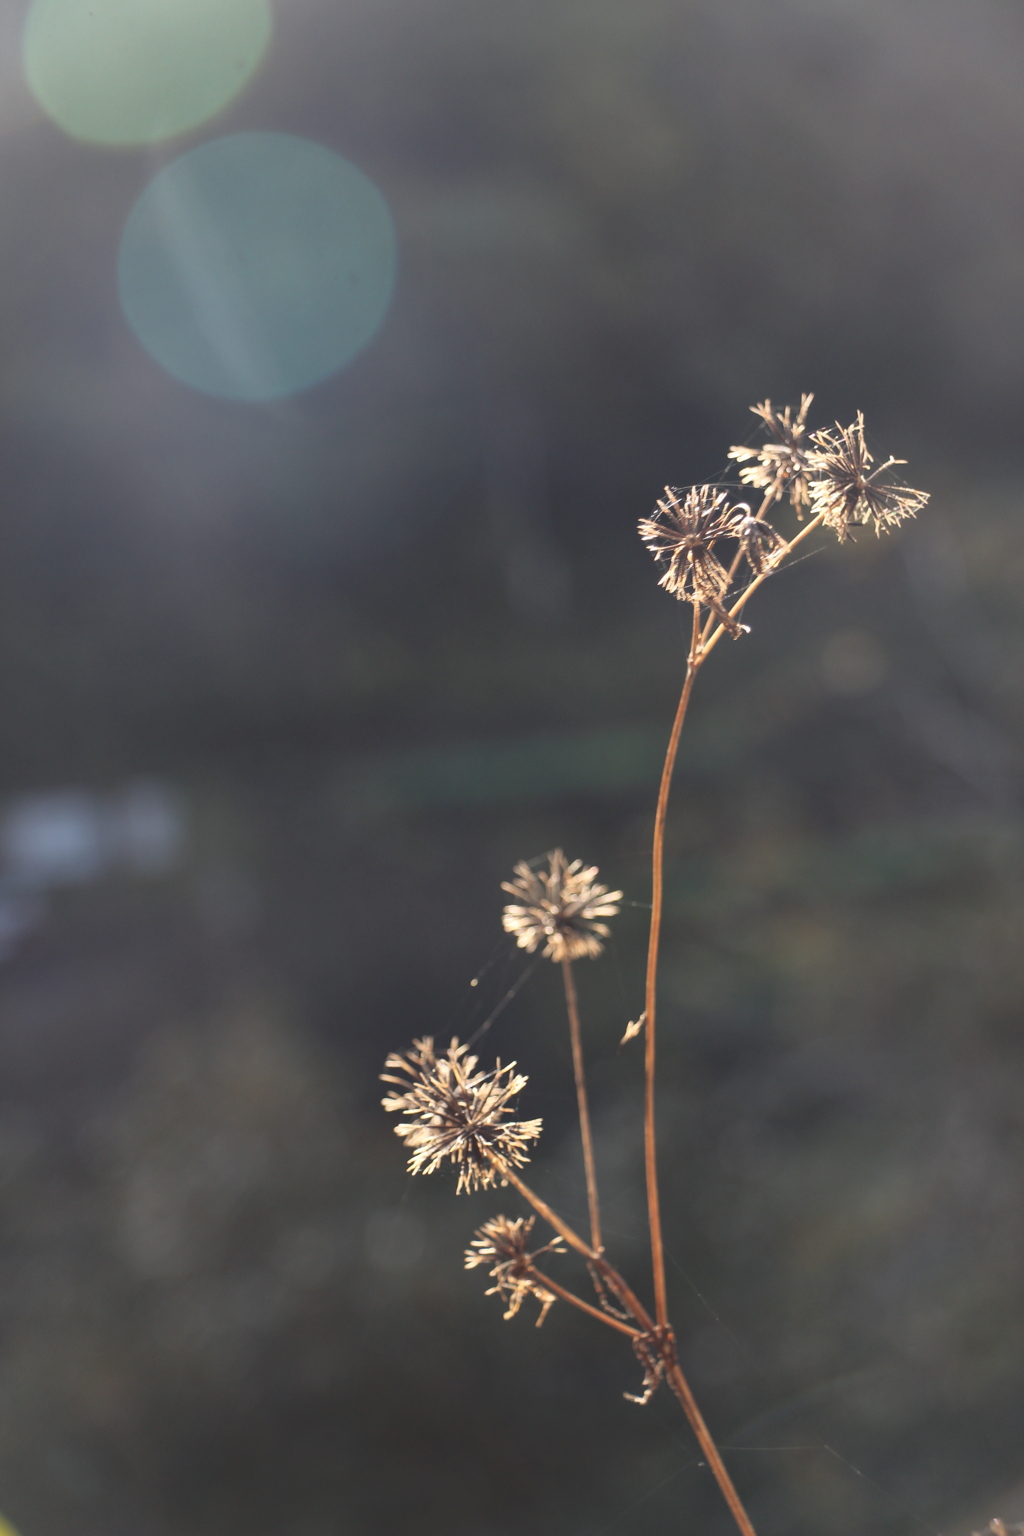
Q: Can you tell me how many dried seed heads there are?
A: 6